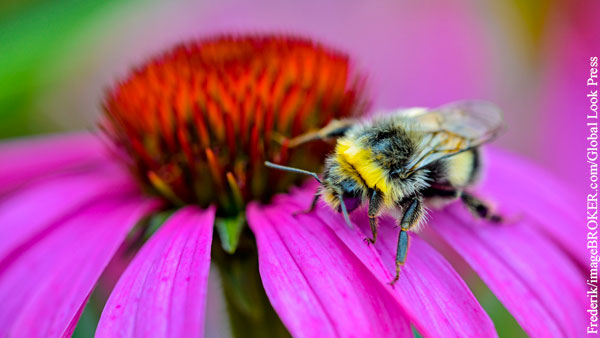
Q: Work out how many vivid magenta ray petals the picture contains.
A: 8